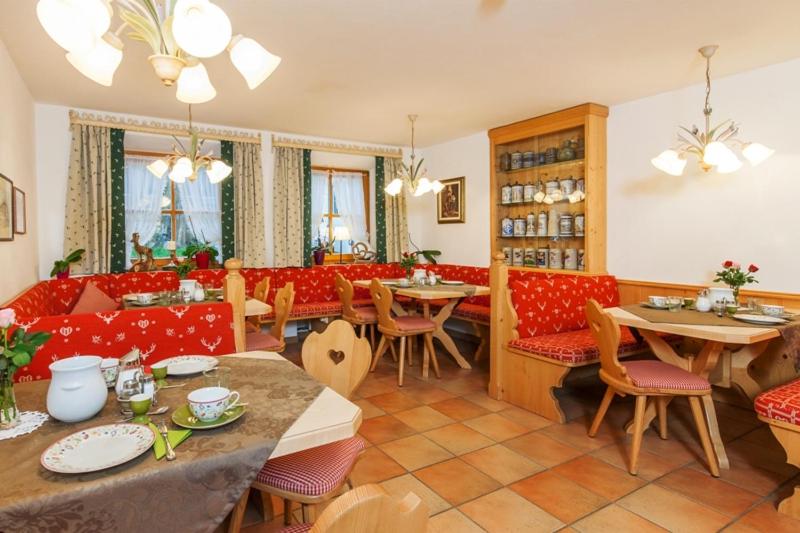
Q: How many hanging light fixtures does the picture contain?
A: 4